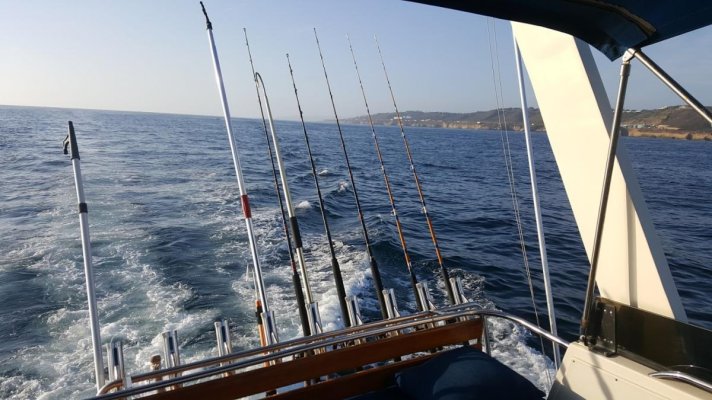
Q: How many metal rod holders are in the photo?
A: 9